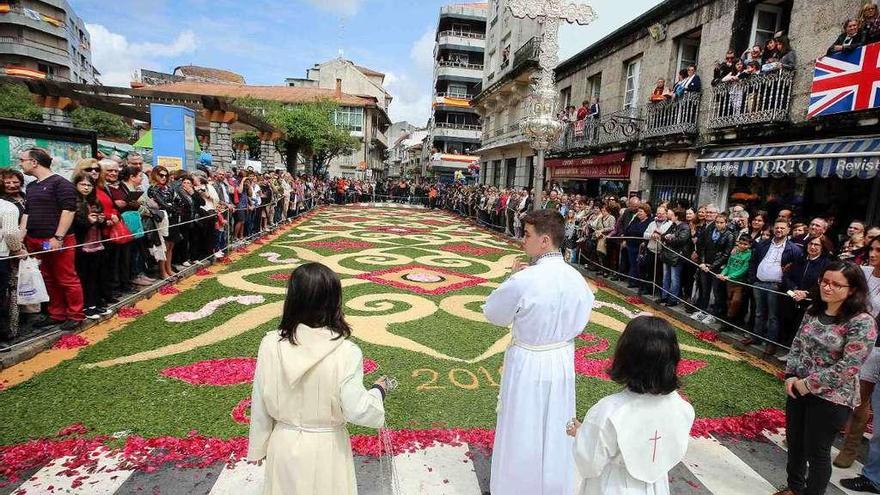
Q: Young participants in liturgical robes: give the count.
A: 3